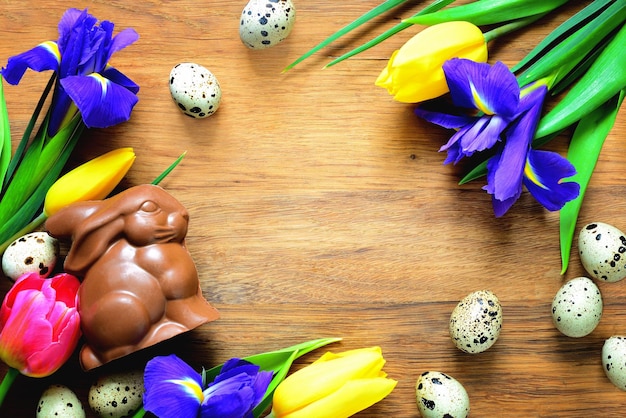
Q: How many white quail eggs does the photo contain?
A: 10